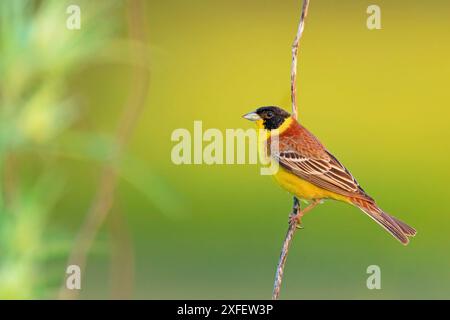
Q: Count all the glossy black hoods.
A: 1